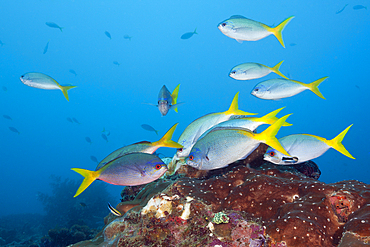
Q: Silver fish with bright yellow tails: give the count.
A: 11